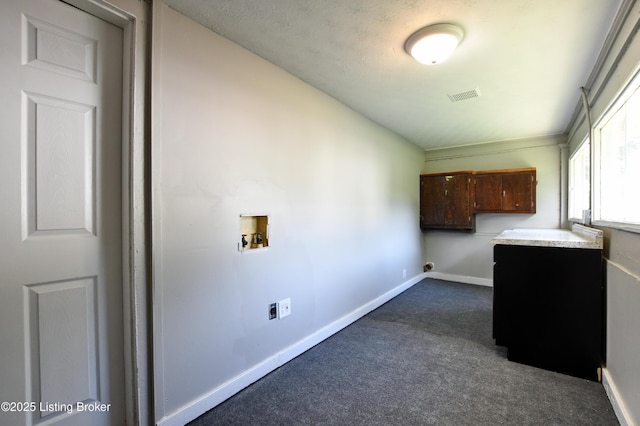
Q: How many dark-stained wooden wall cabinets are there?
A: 2